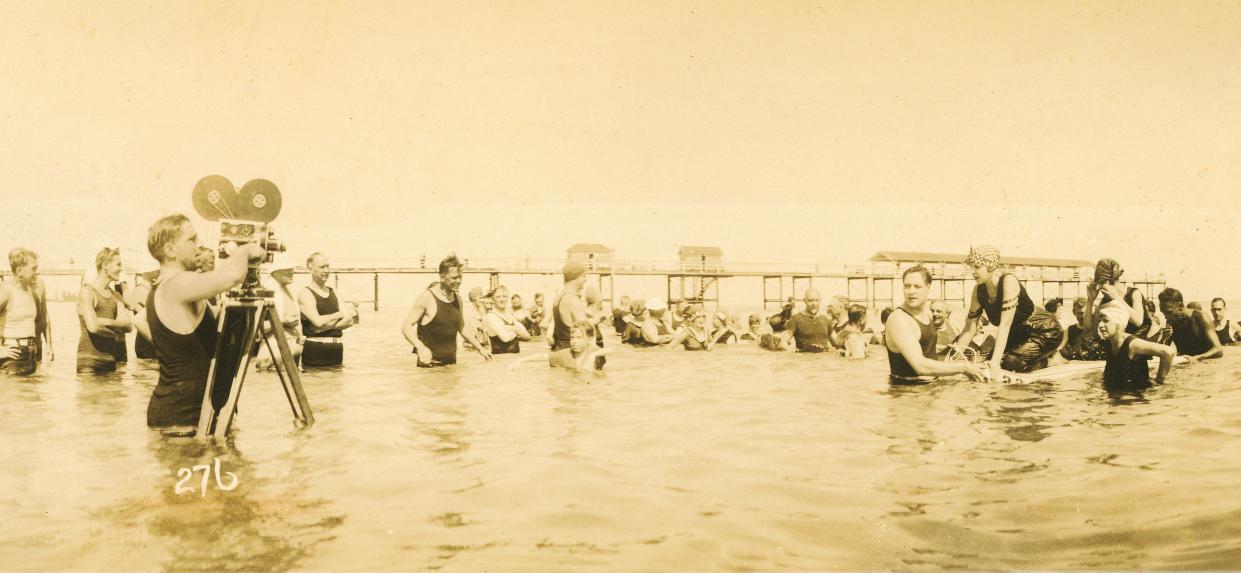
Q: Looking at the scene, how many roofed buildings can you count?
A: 3